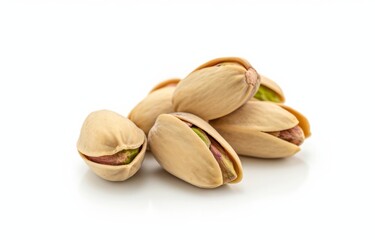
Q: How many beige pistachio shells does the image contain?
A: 6